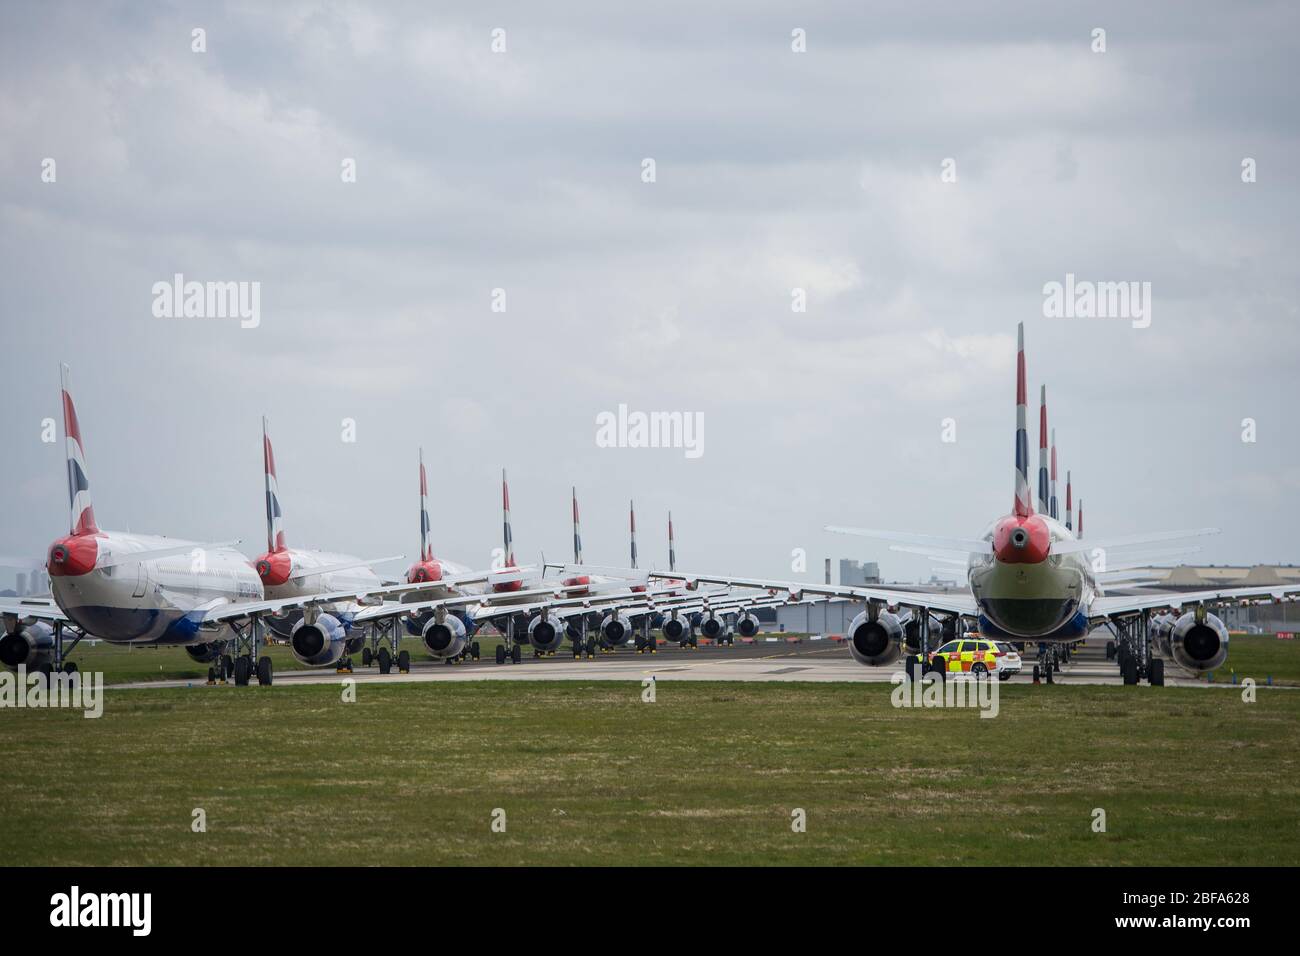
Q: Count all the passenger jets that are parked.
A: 12